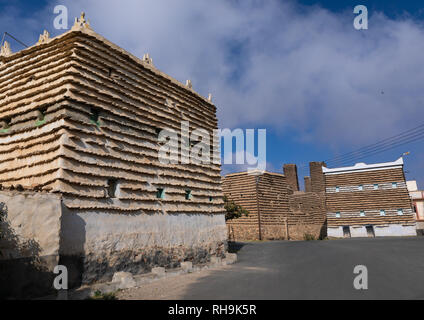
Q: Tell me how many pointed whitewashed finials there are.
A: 6